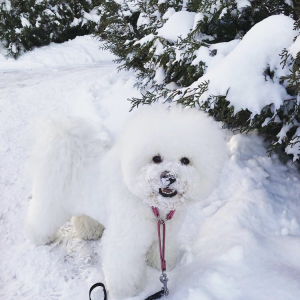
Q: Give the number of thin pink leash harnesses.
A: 1